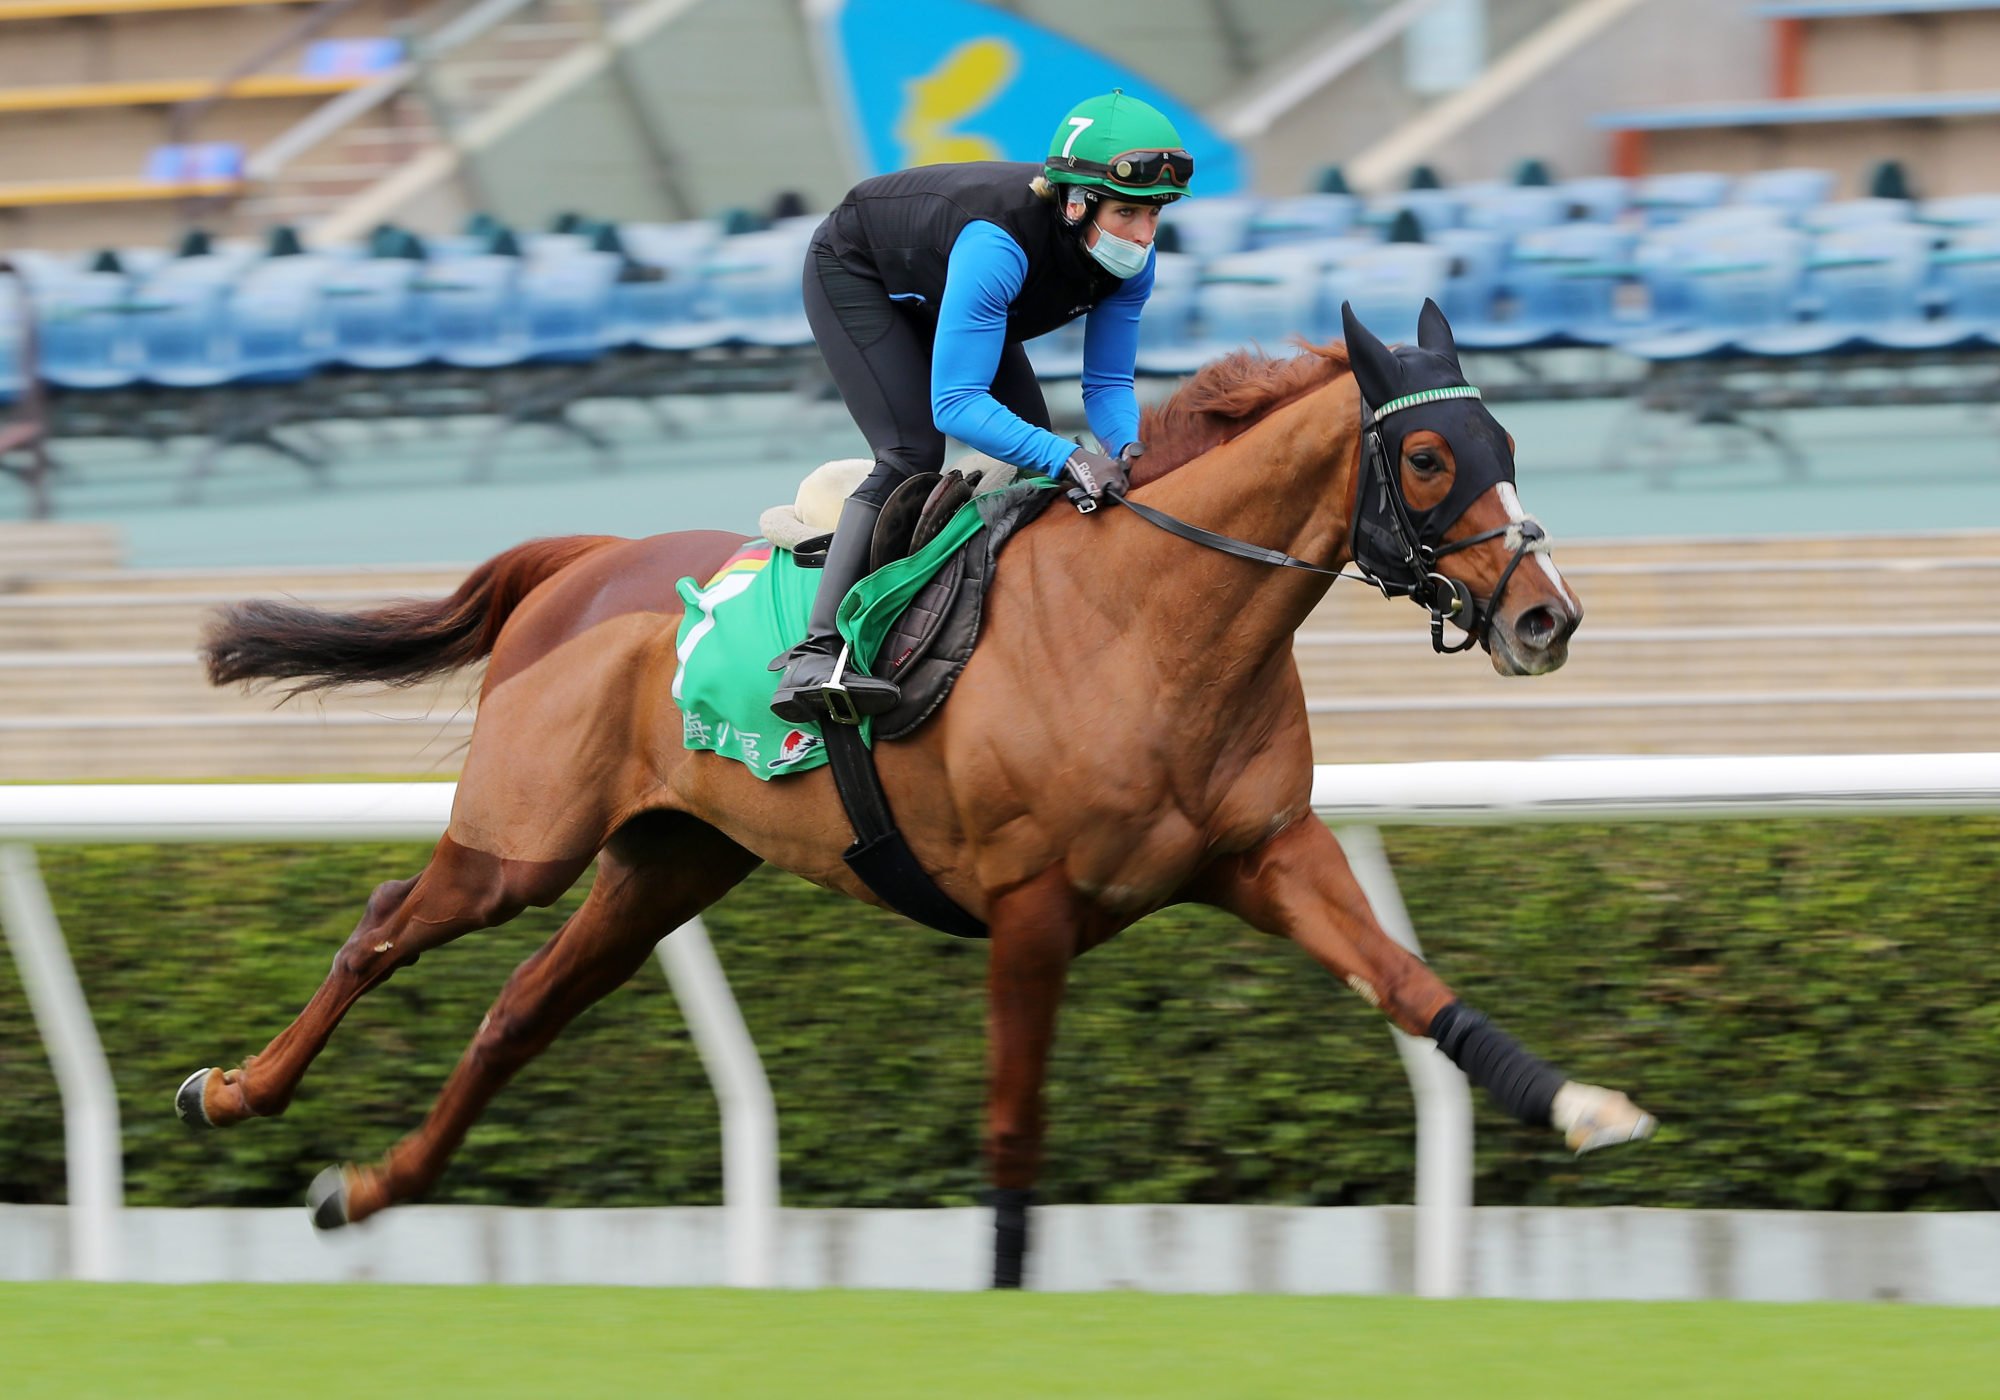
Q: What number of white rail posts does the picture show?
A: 3